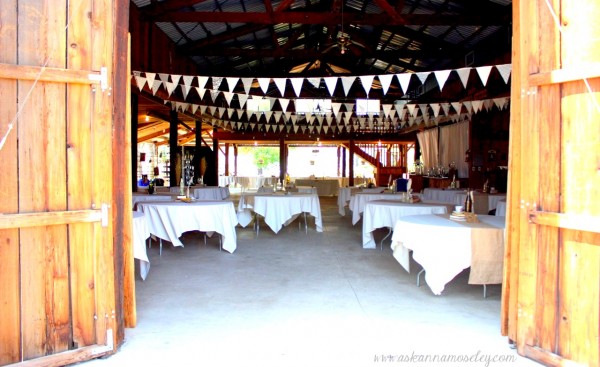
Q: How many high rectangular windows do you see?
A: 3